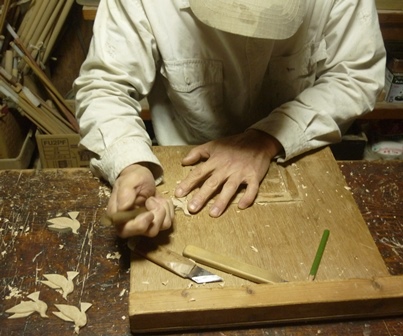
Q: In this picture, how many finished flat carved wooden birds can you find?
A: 4